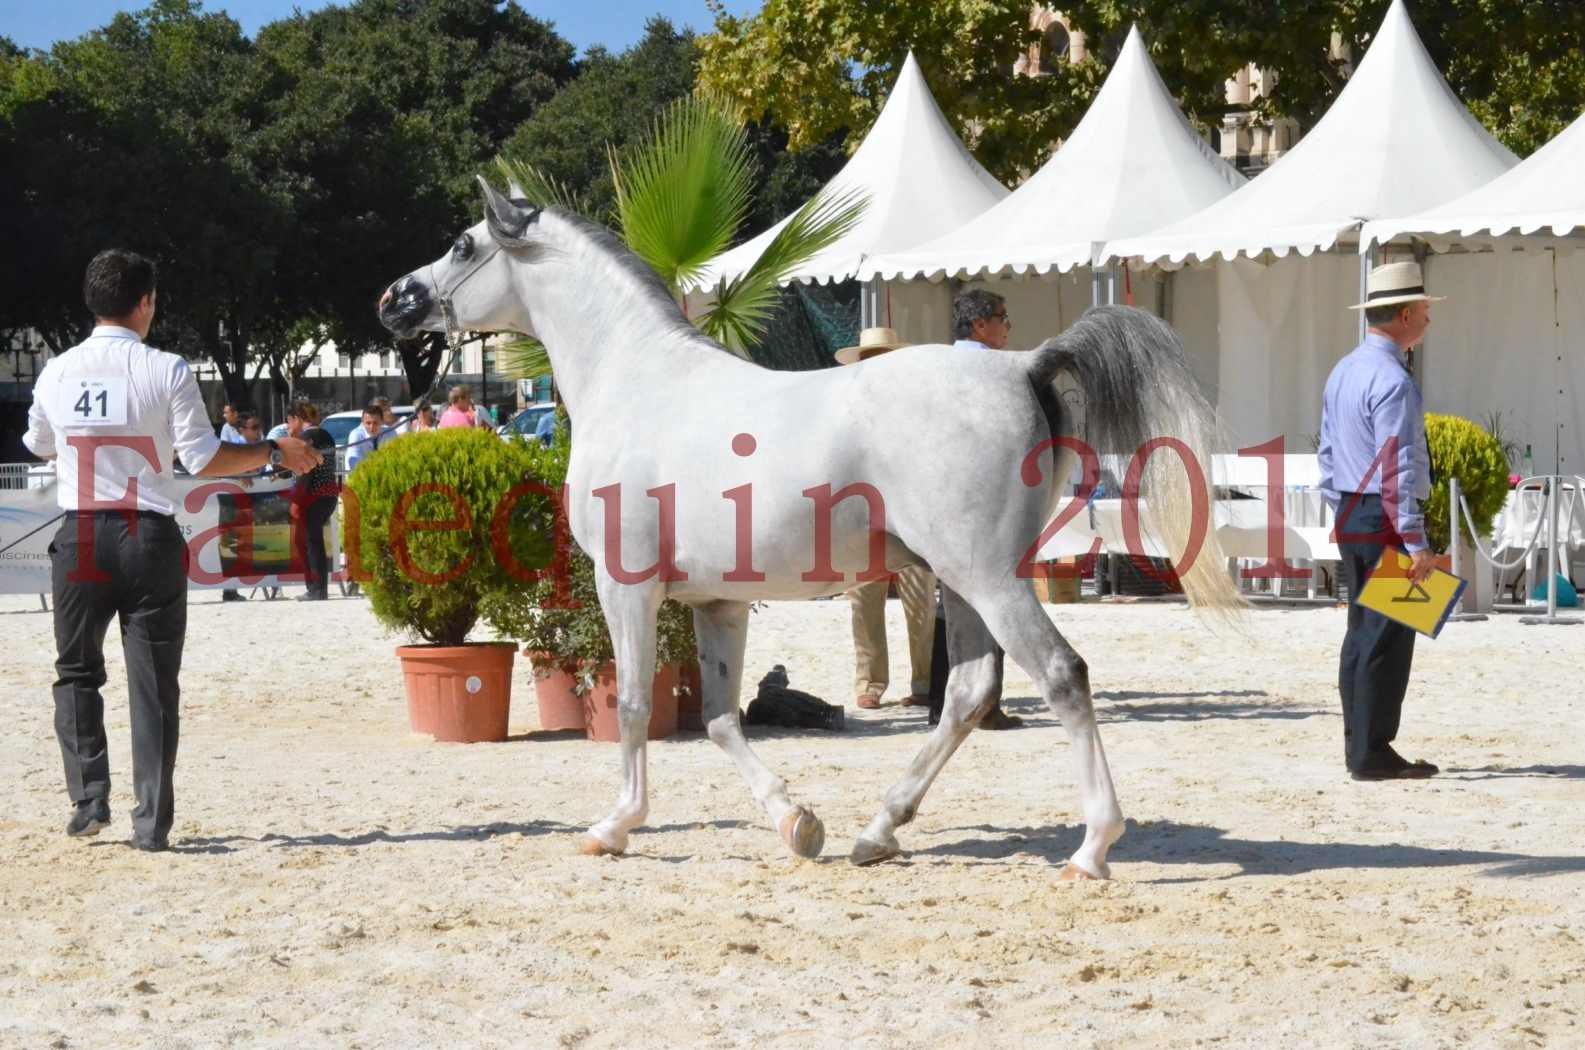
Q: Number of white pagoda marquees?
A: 4